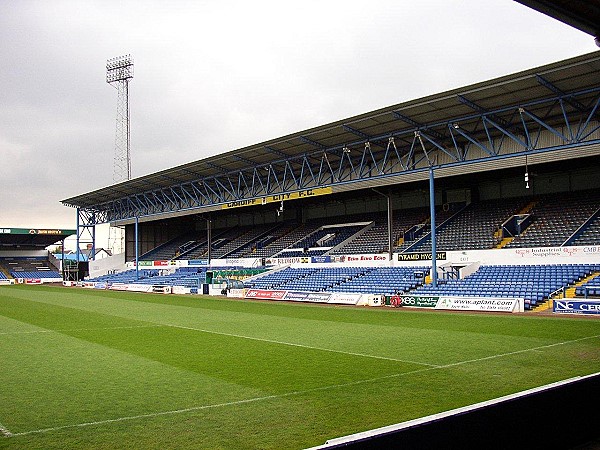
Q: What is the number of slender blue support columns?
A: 2